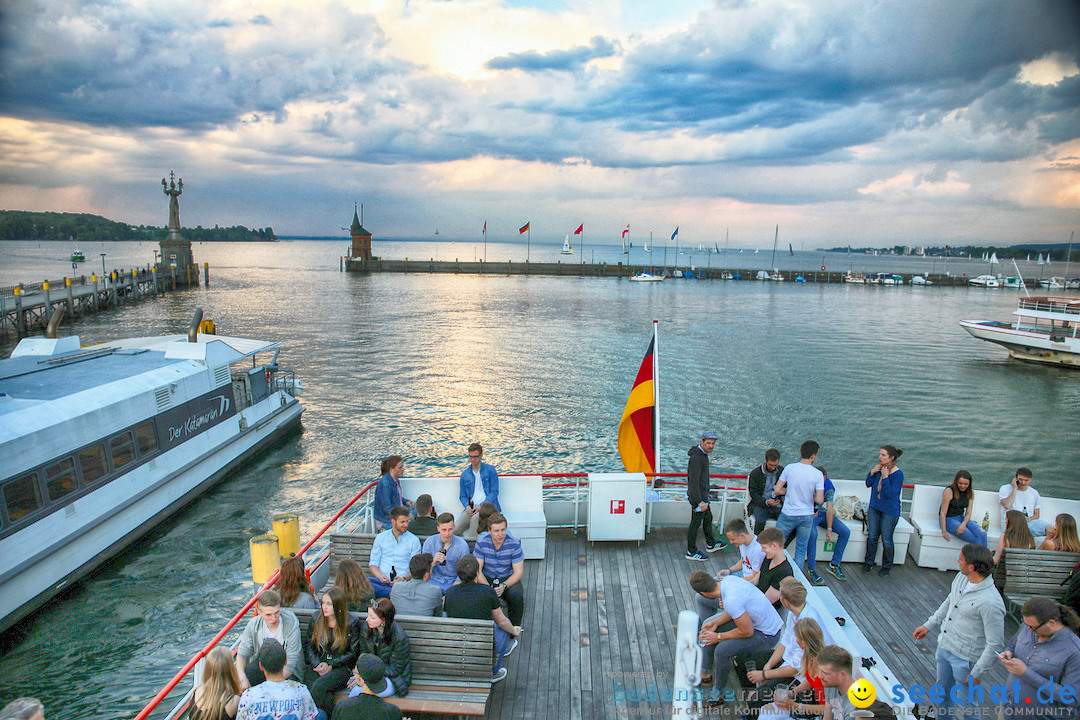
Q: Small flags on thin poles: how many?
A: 5